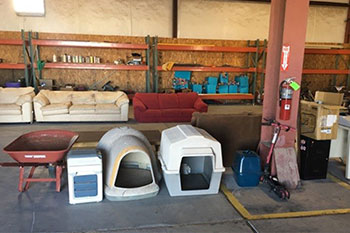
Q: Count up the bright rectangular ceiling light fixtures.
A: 1